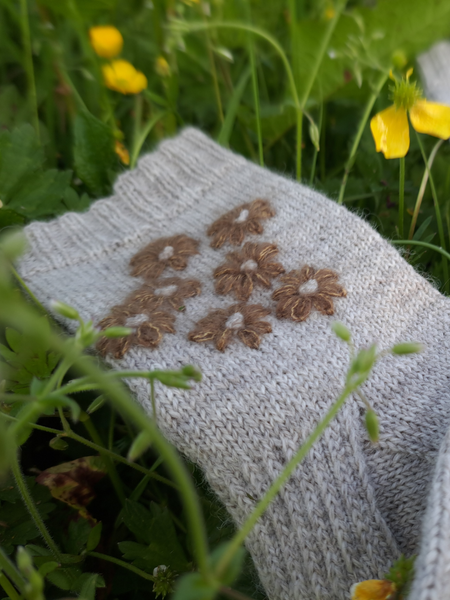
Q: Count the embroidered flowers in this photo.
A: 7